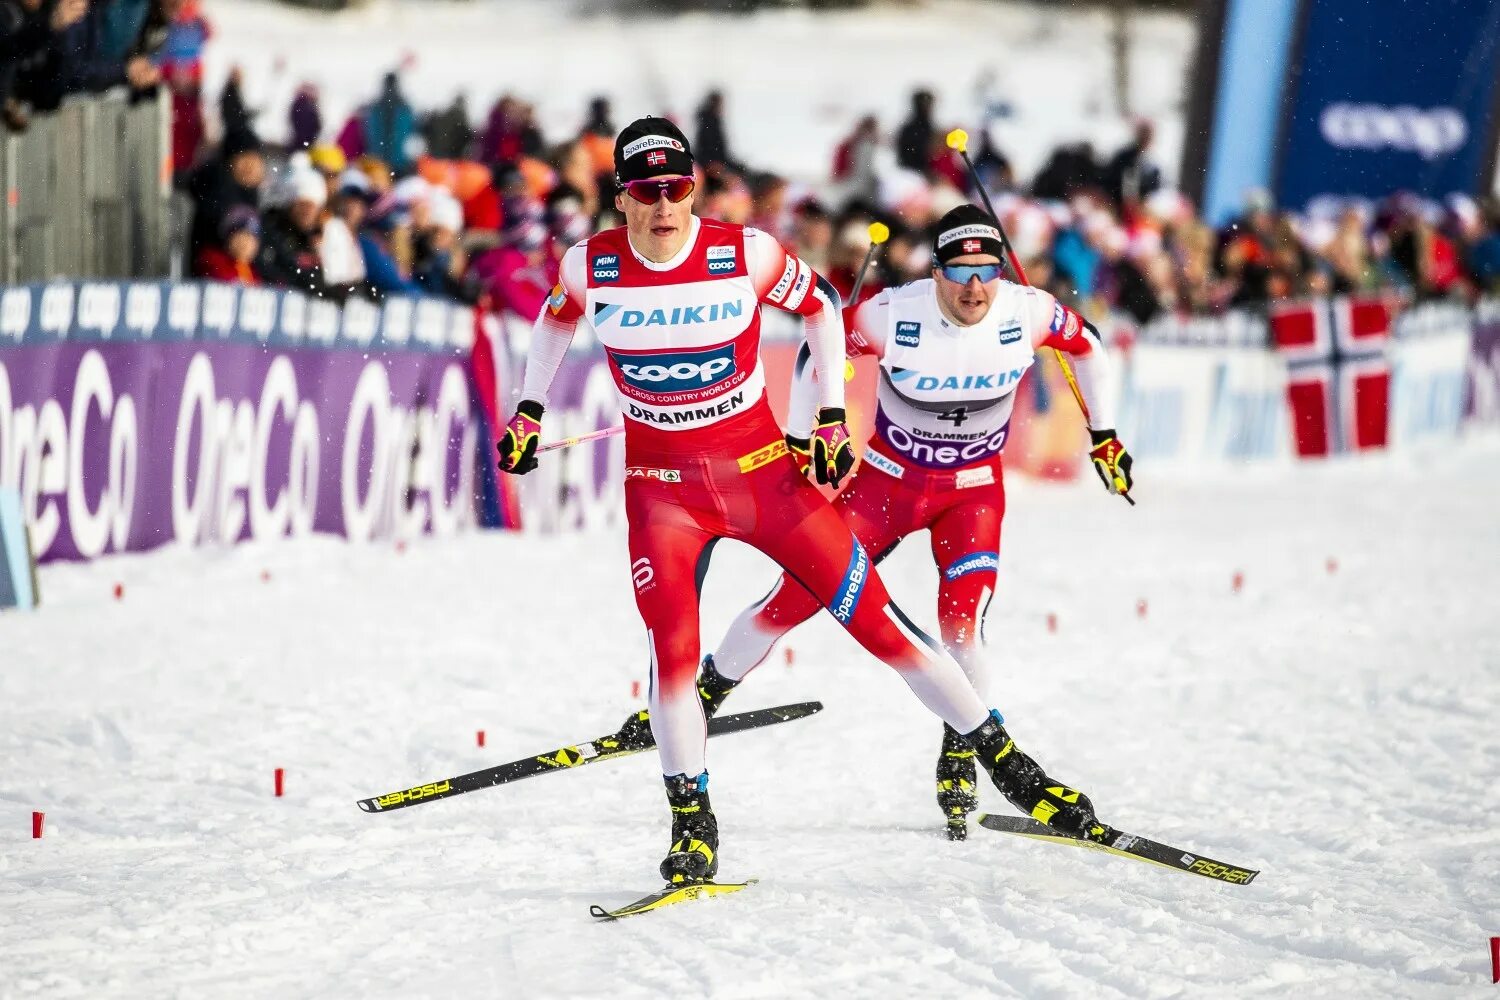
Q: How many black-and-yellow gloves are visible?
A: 4